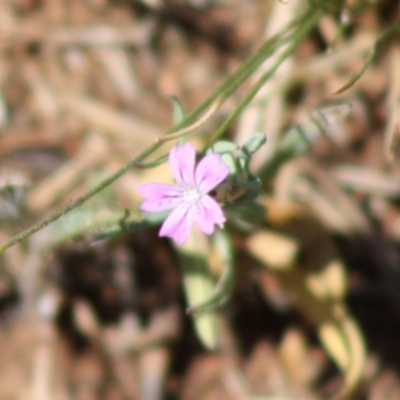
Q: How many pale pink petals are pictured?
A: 5